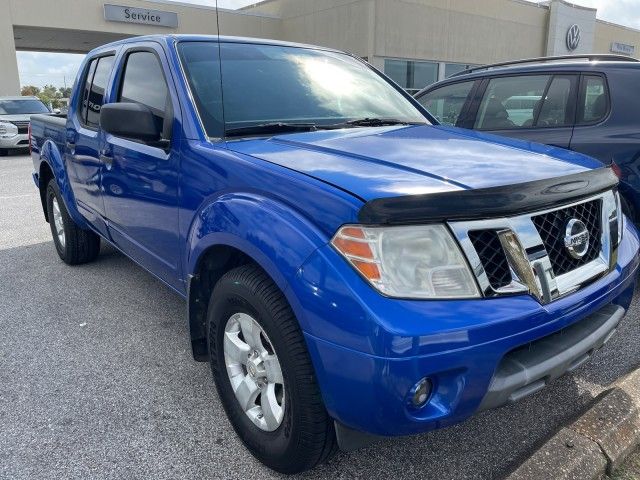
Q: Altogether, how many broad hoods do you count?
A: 1